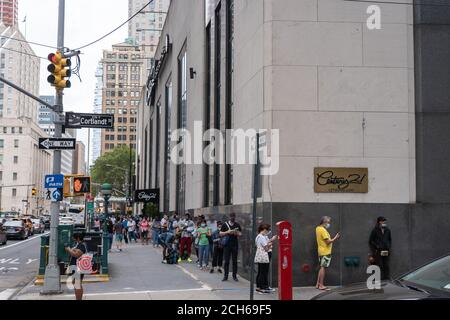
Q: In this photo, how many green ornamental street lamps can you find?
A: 1